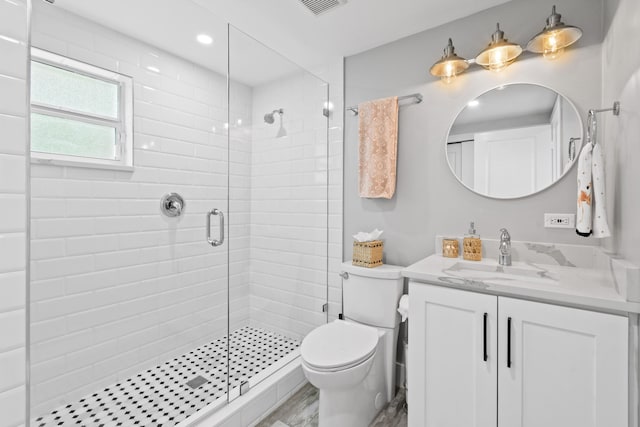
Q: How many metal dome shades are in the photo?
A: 3